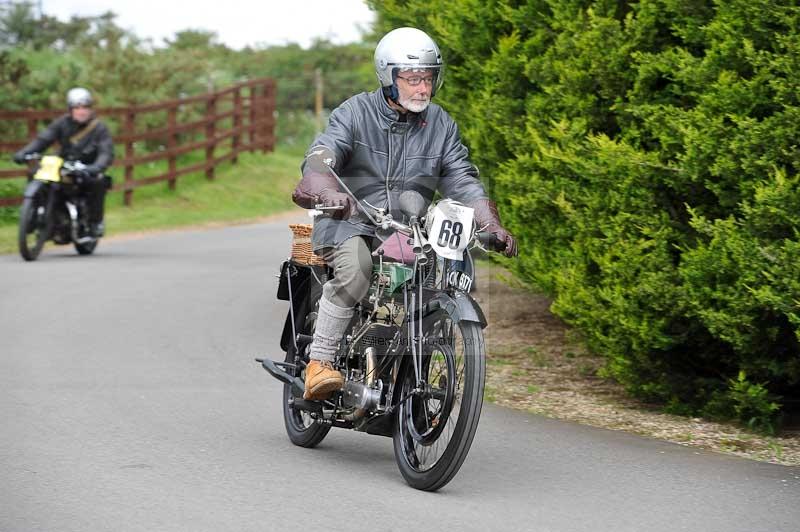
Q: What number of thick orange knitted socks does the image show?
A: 0